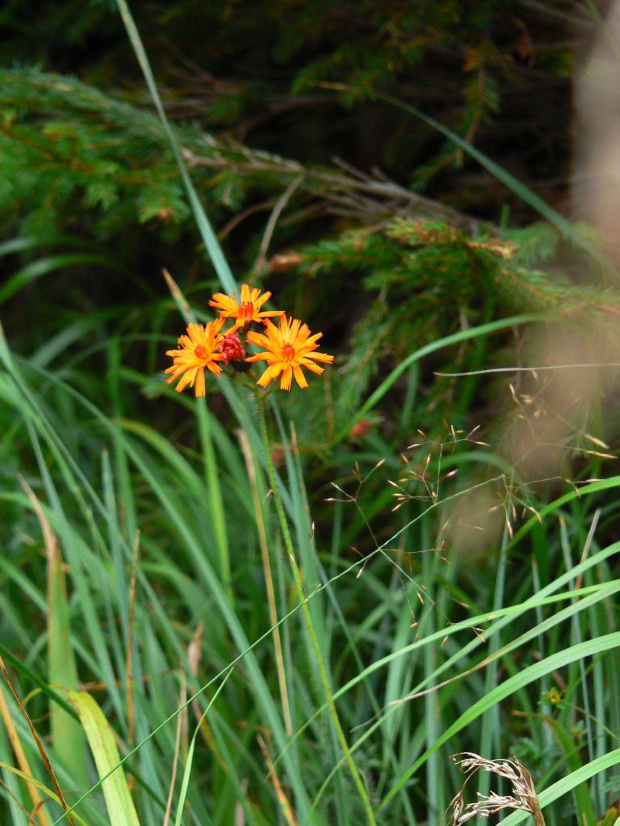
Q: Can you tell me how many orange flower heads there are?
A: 3